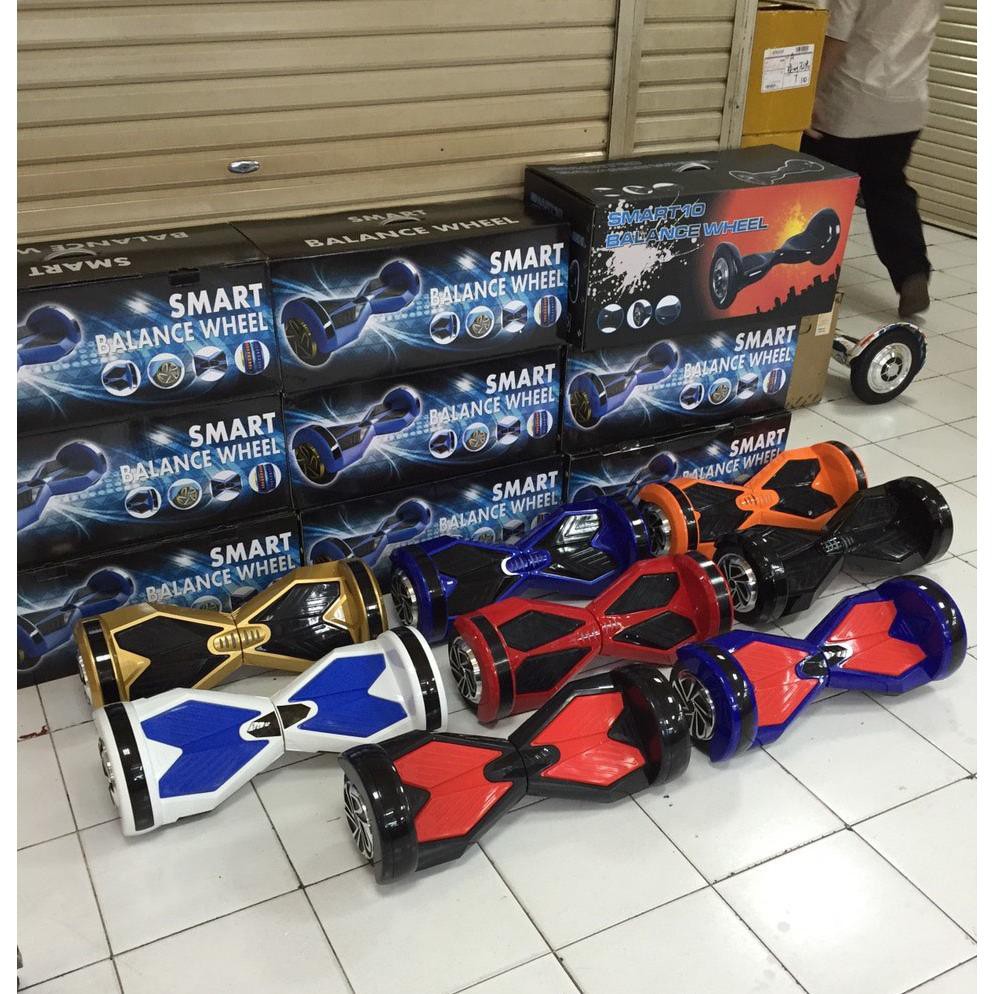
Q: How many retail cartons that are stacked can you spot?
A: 9